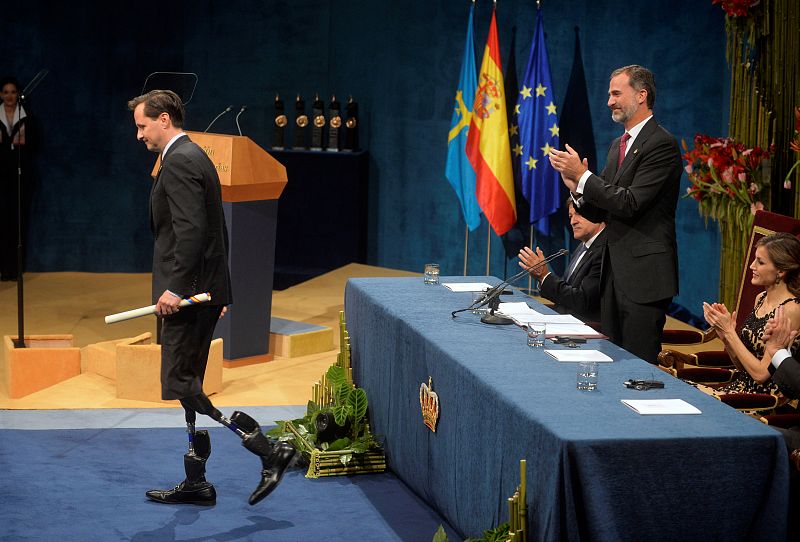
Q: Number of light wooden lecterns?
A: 1